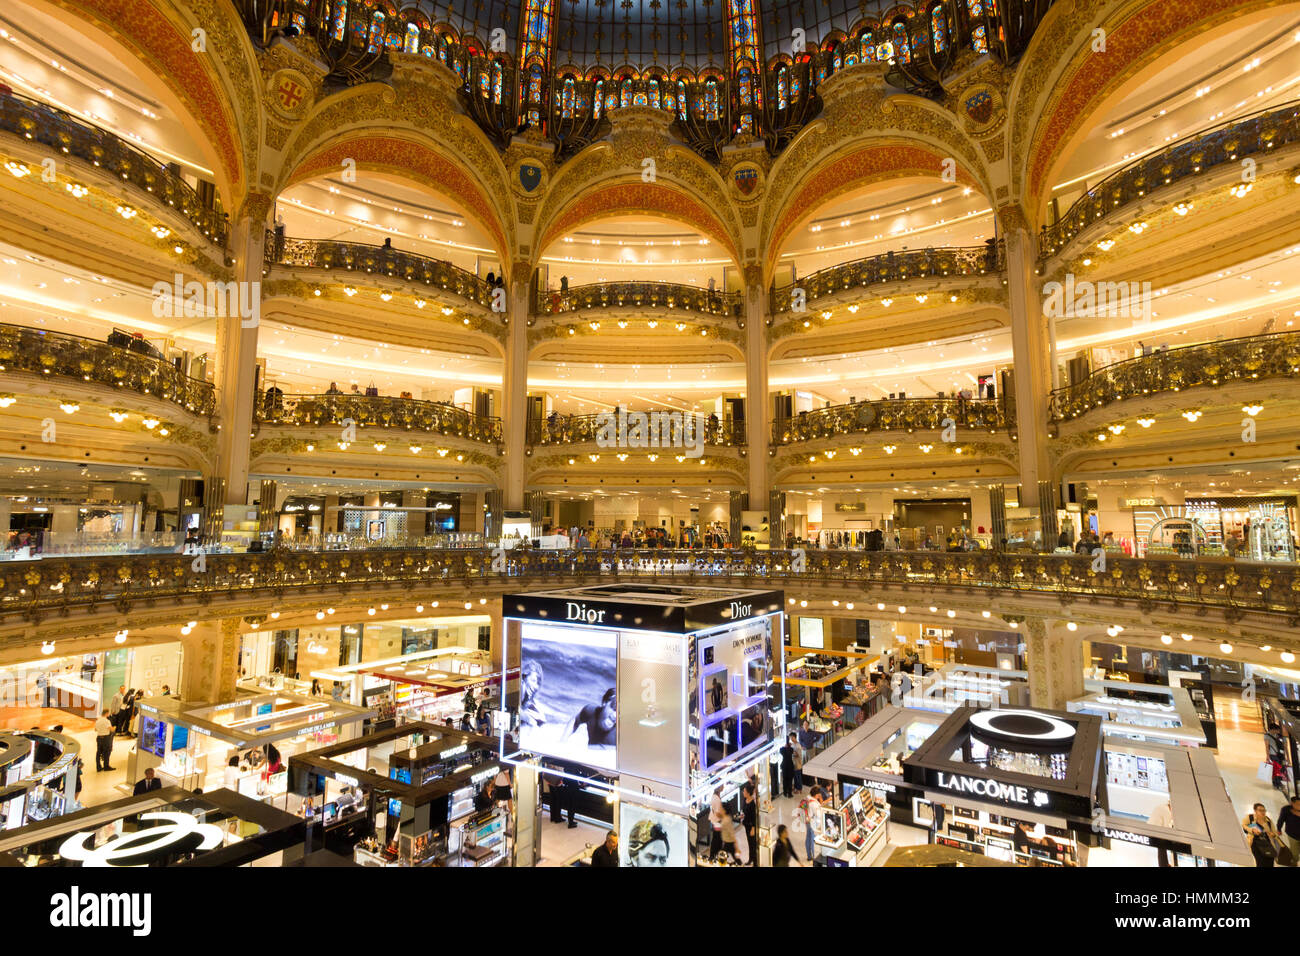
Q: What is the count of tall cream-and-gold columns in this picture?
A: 4